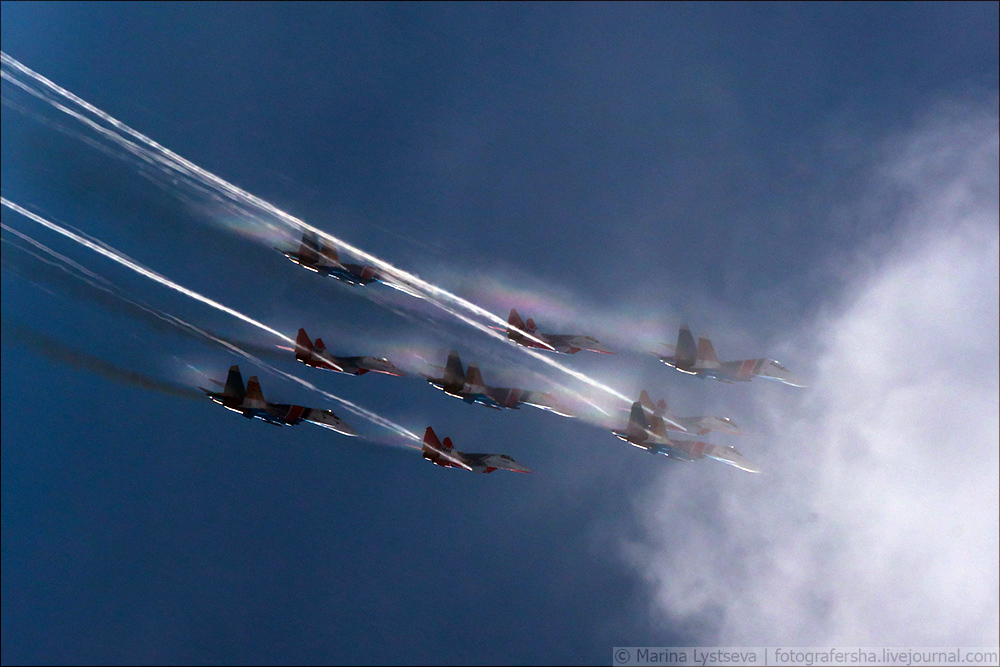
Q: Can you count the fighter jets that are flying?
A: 9